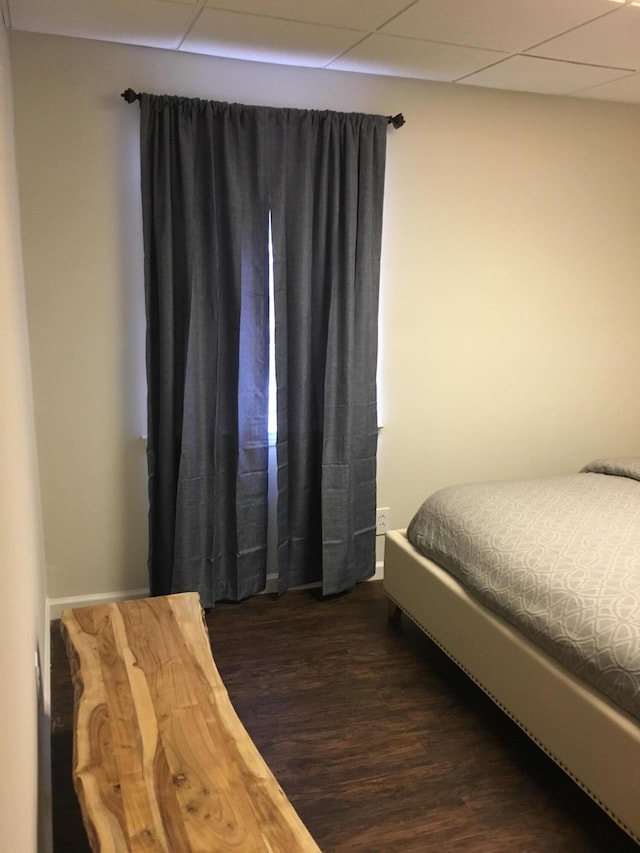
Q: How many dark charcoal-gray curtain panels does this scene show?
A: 2